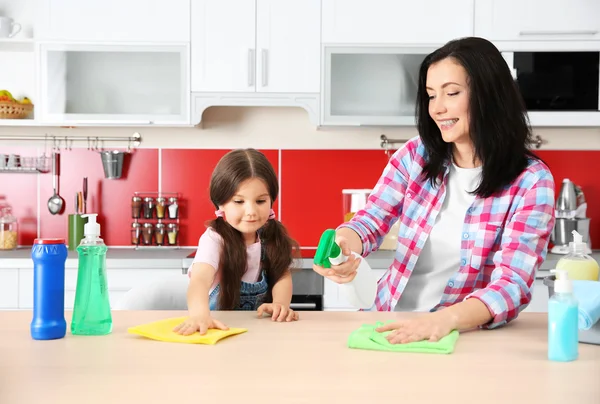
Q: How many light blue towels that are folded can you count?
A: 1